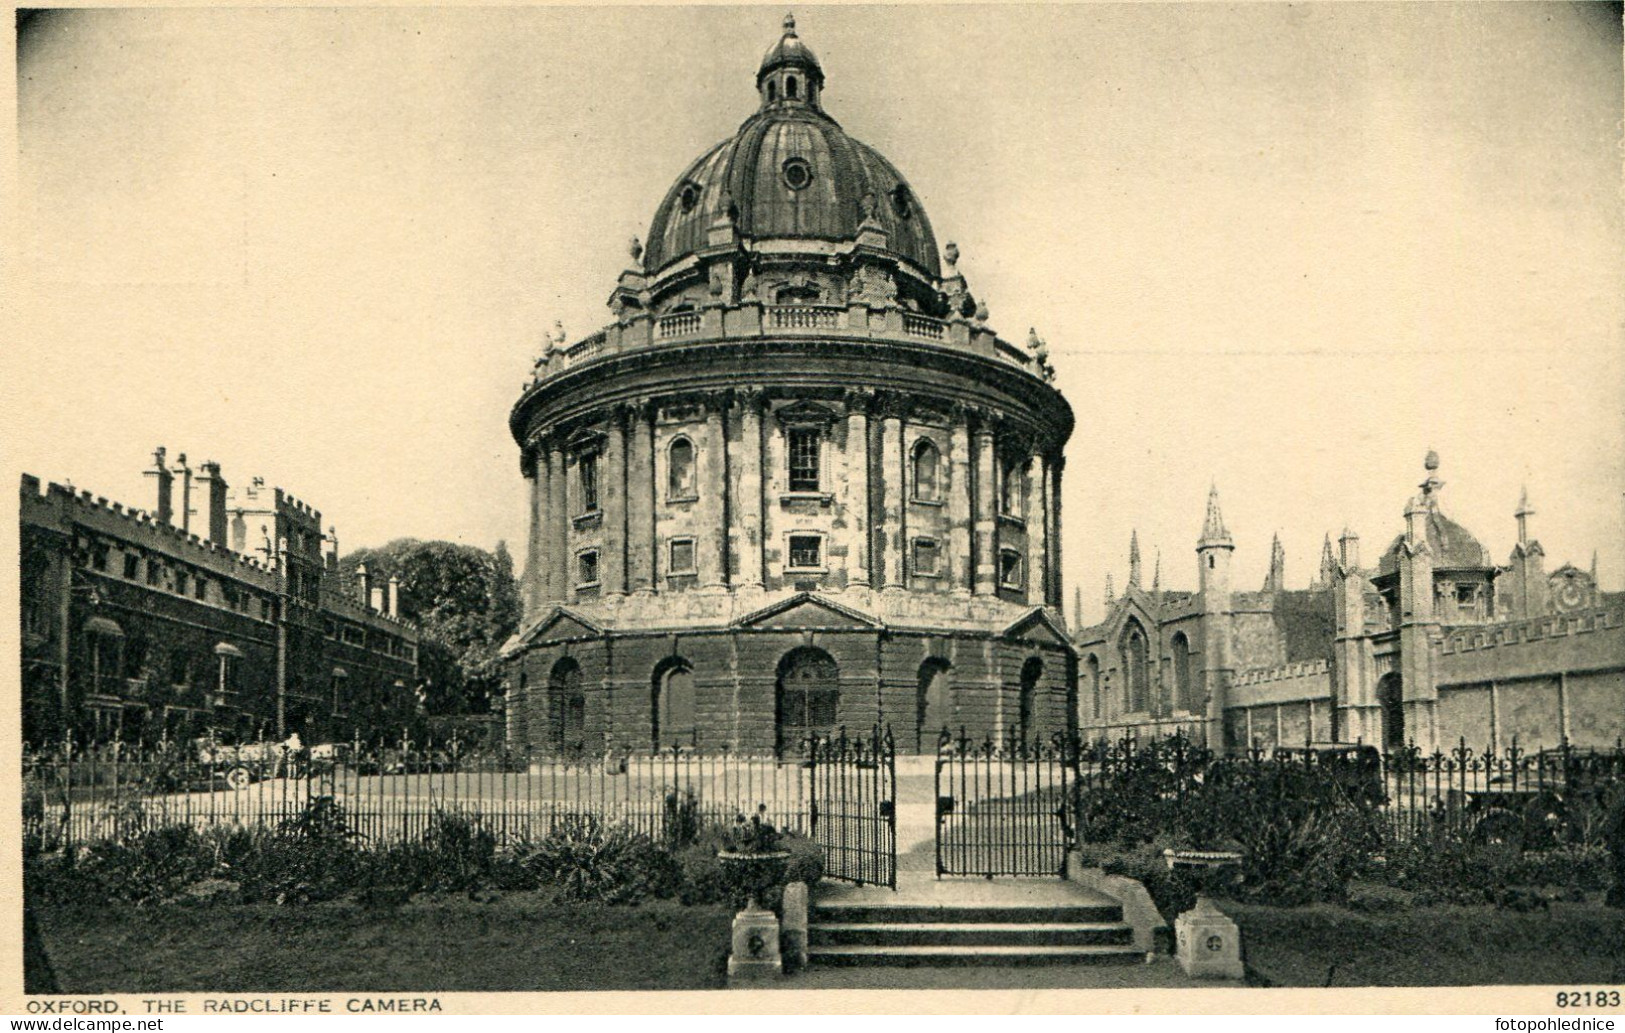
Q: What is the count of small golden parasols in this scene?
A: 0